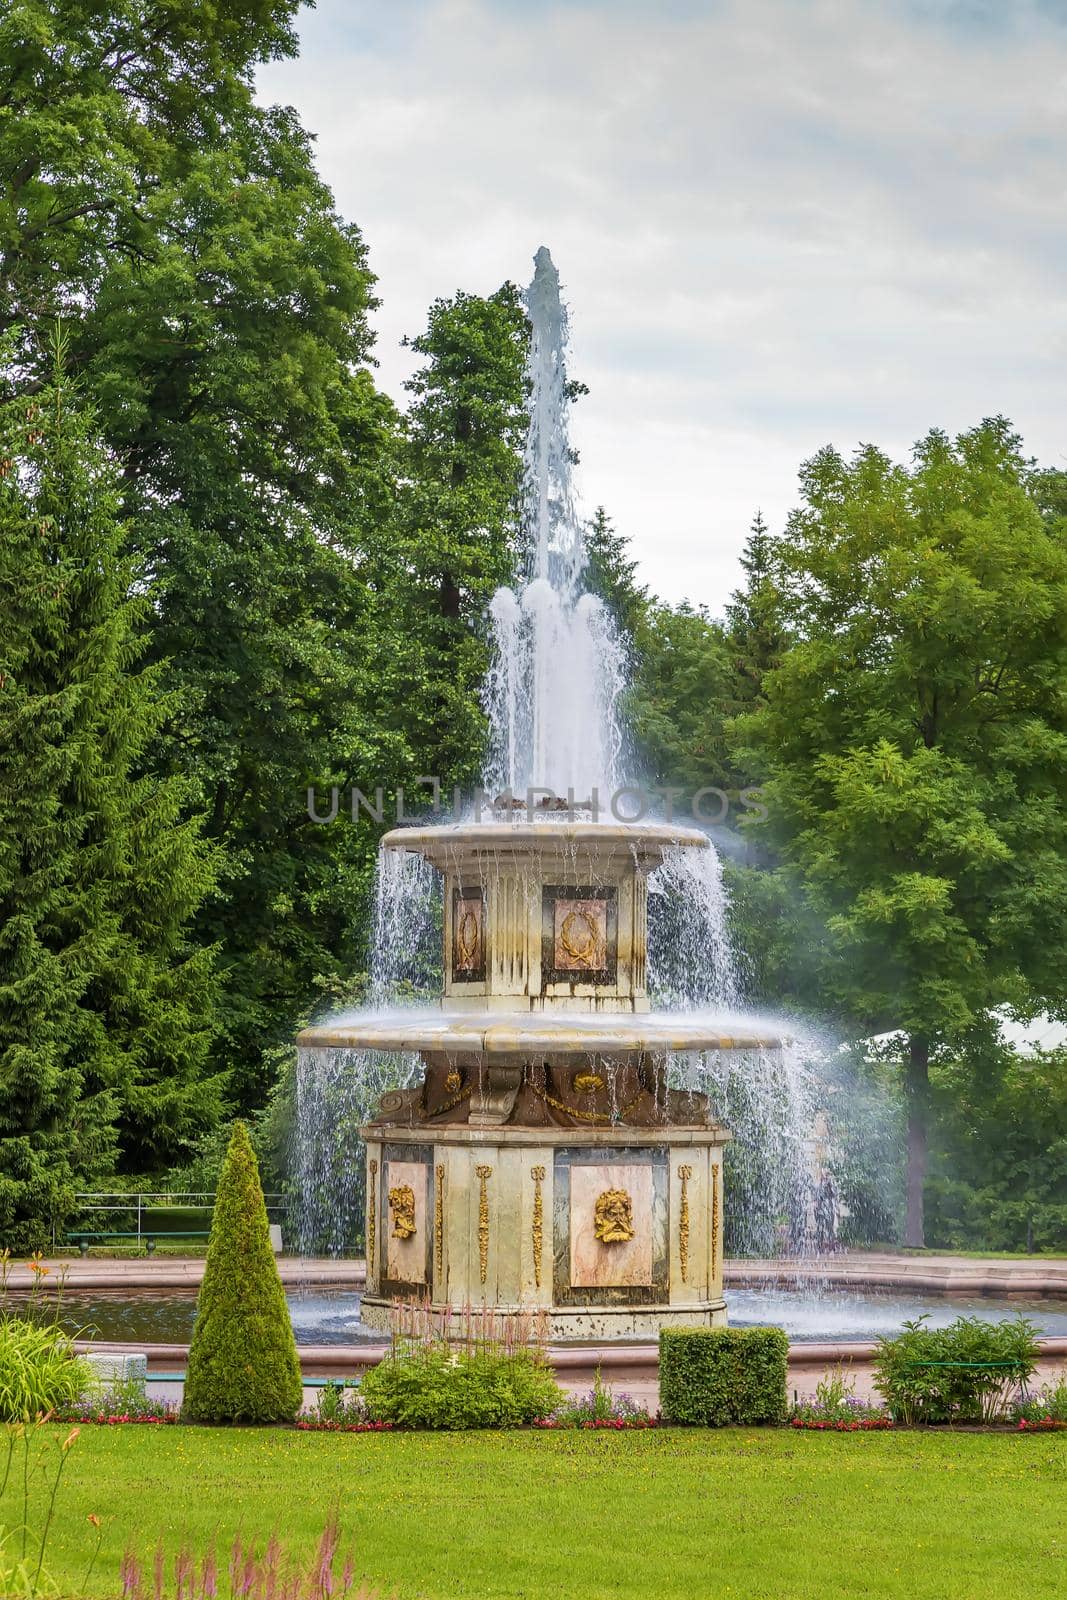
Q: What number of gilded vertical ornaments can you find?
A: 6